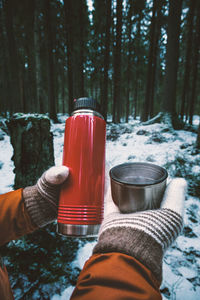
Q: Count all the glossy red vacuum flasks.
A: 1